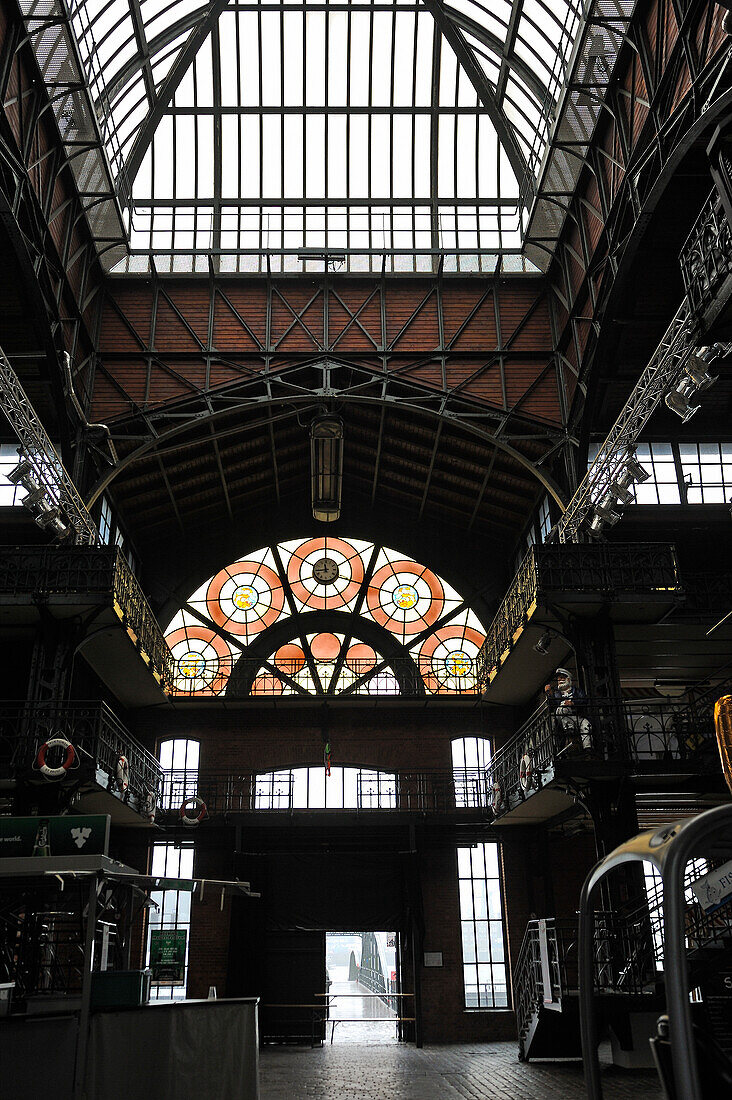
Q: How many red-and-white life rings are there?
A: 6